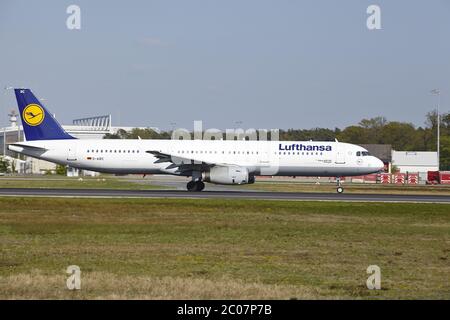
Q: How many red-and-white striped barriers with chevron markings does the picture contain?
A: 3